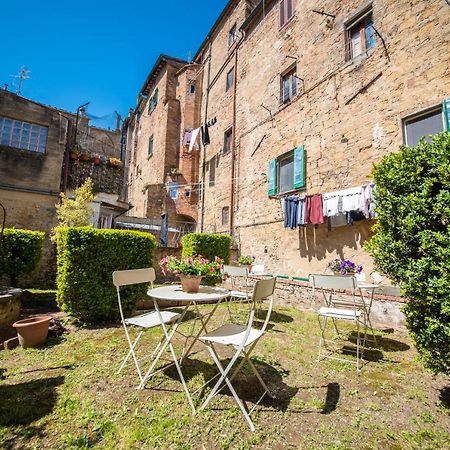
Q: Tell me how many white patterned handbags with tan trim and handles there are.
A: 0